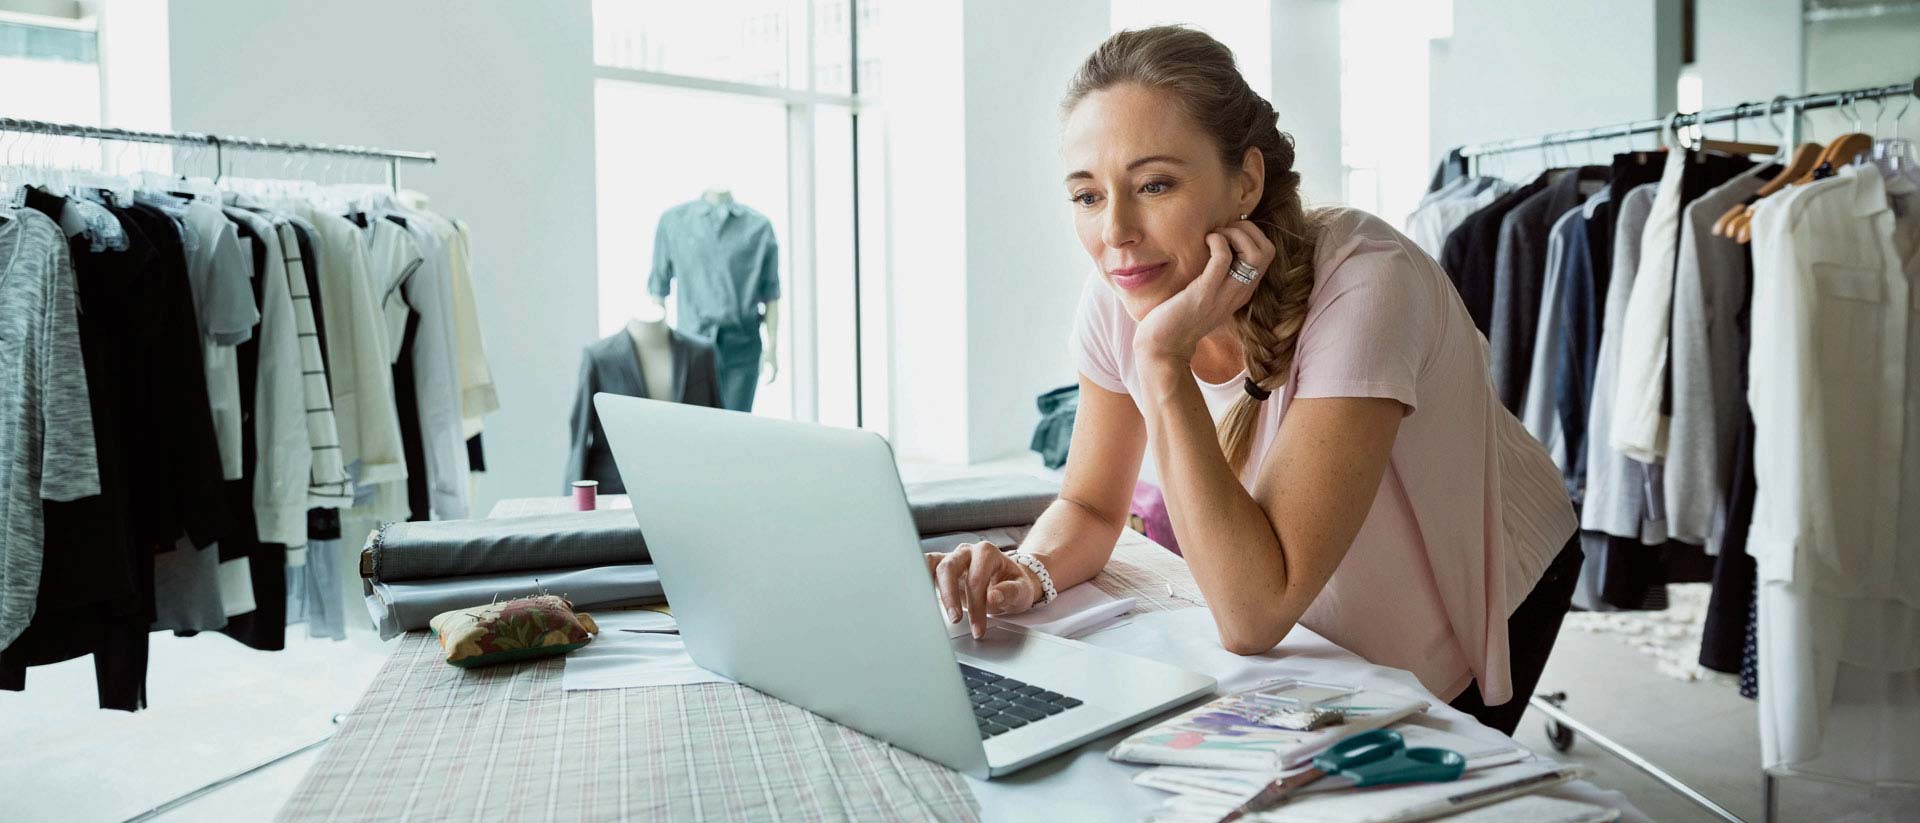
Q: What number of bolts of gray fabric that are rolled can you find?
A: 2